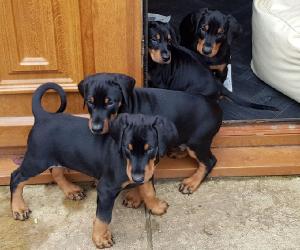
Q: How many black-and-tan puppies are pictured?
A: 4